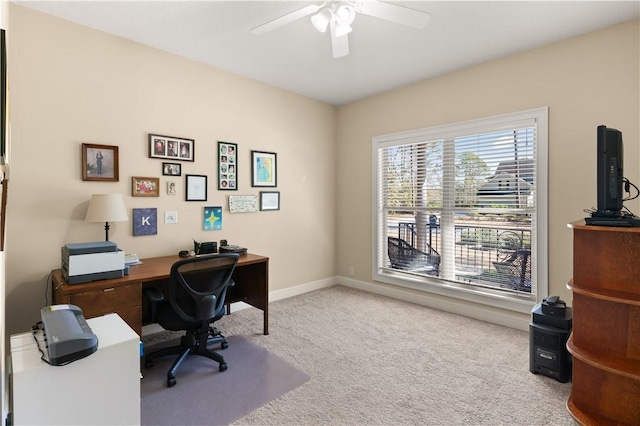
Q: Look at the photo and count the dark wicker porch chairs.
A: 2